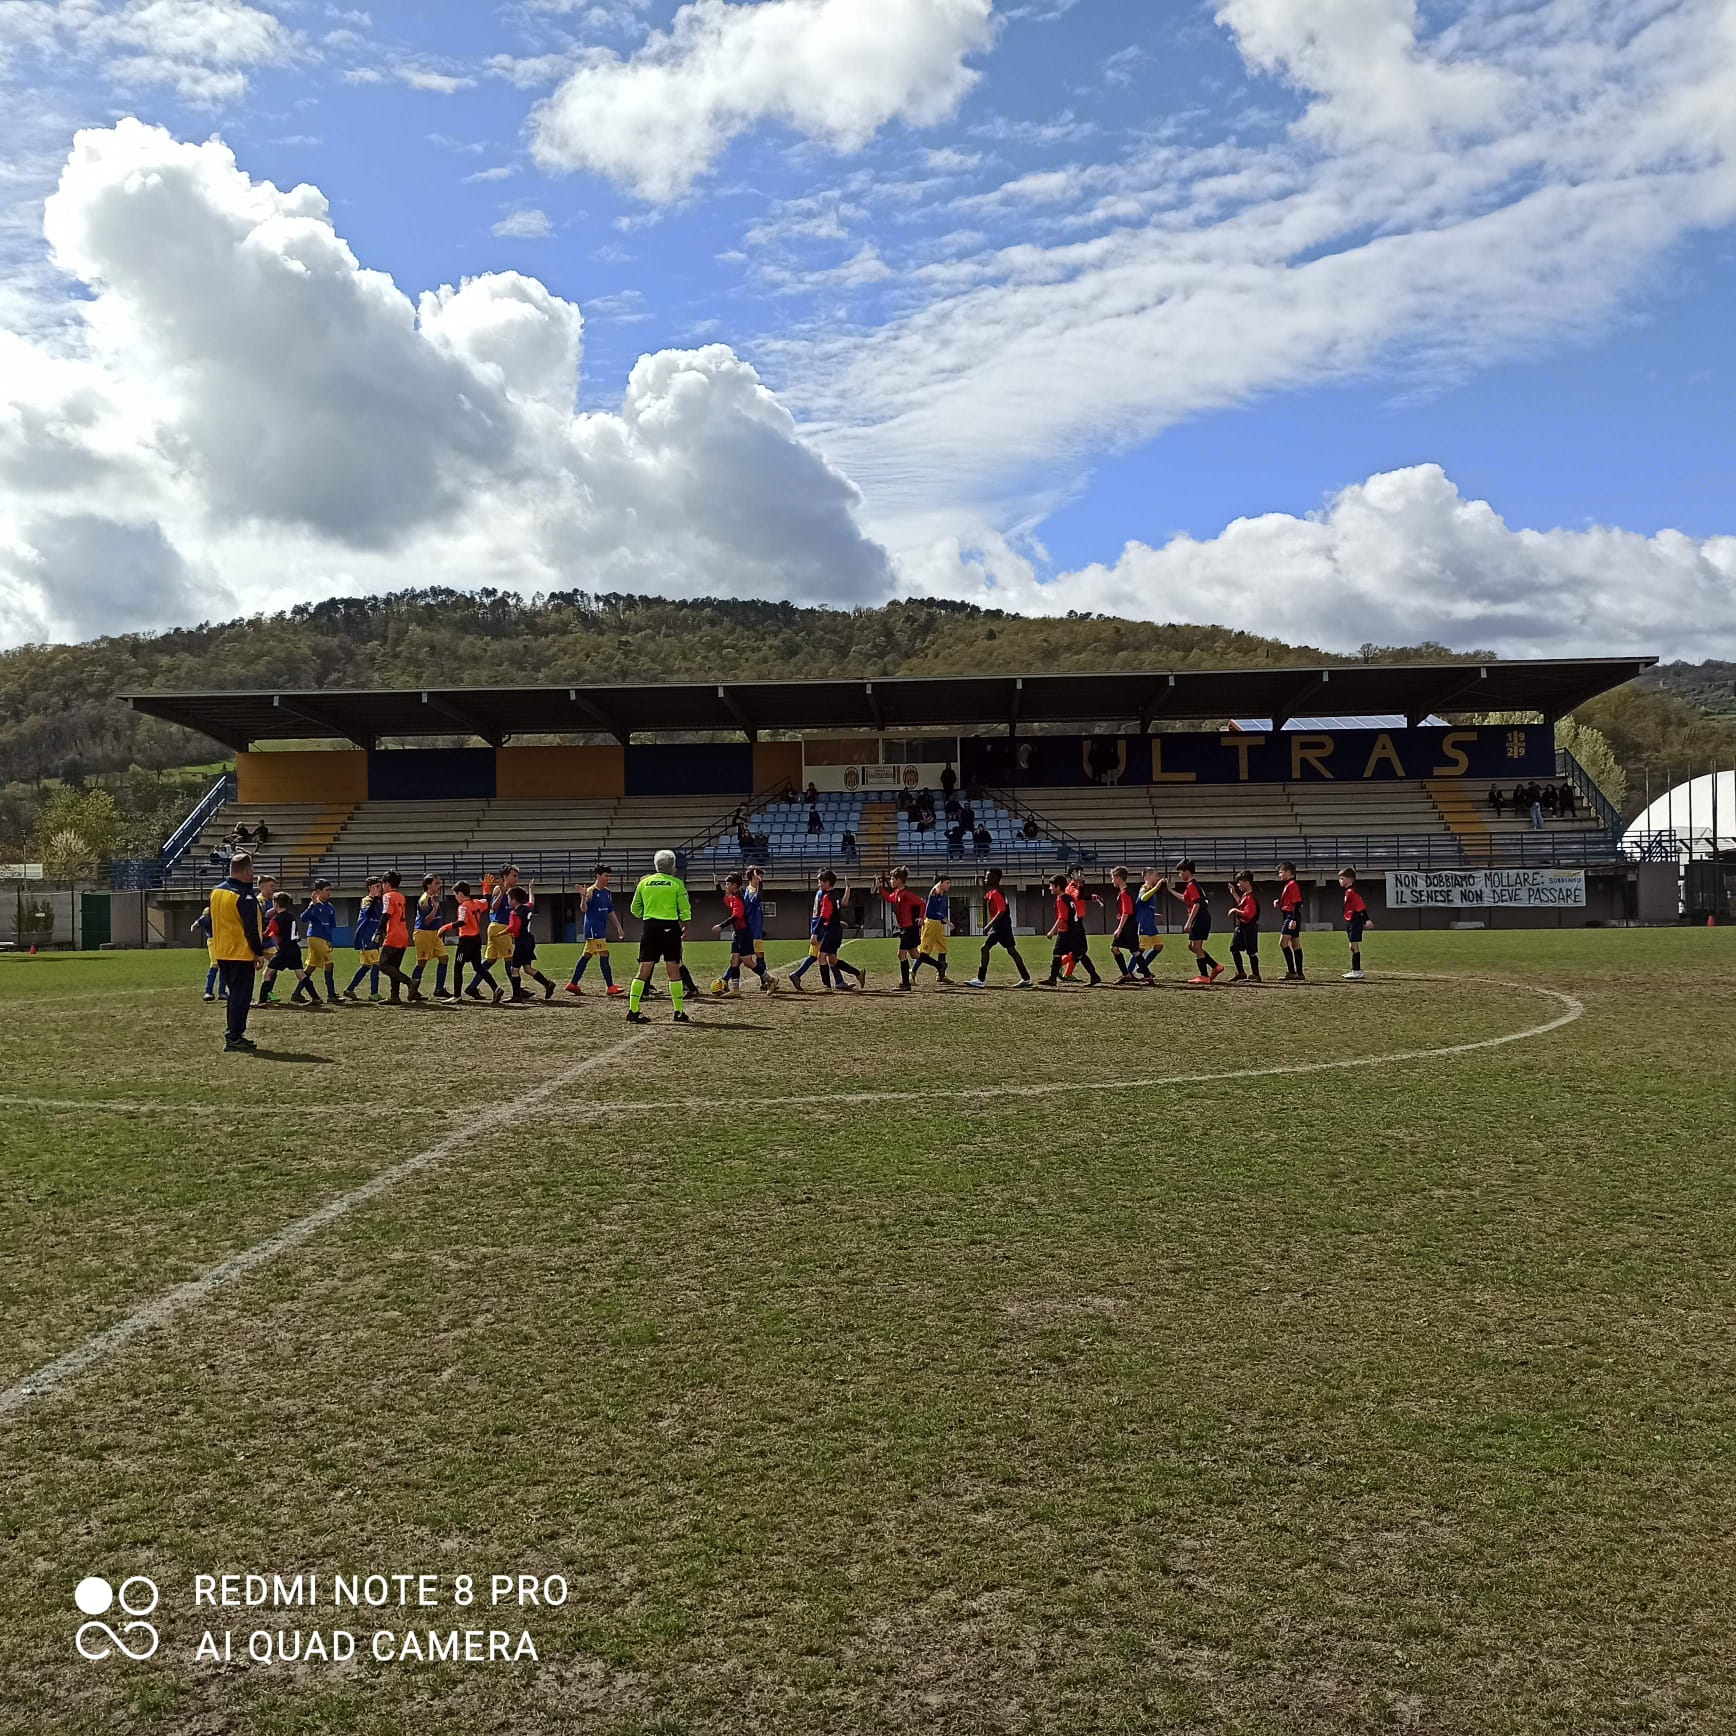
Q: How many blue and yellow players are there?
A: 11